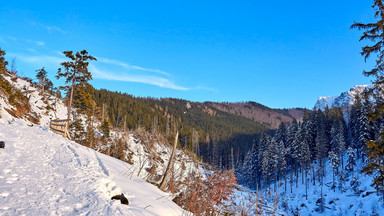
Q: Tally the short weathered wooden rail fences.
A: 1